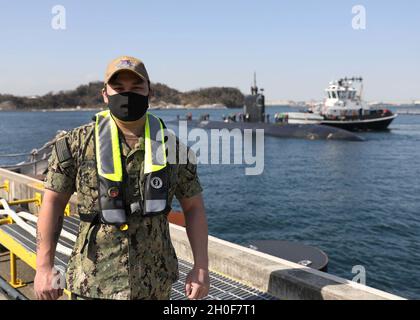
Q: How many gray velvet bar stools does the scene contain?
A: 0